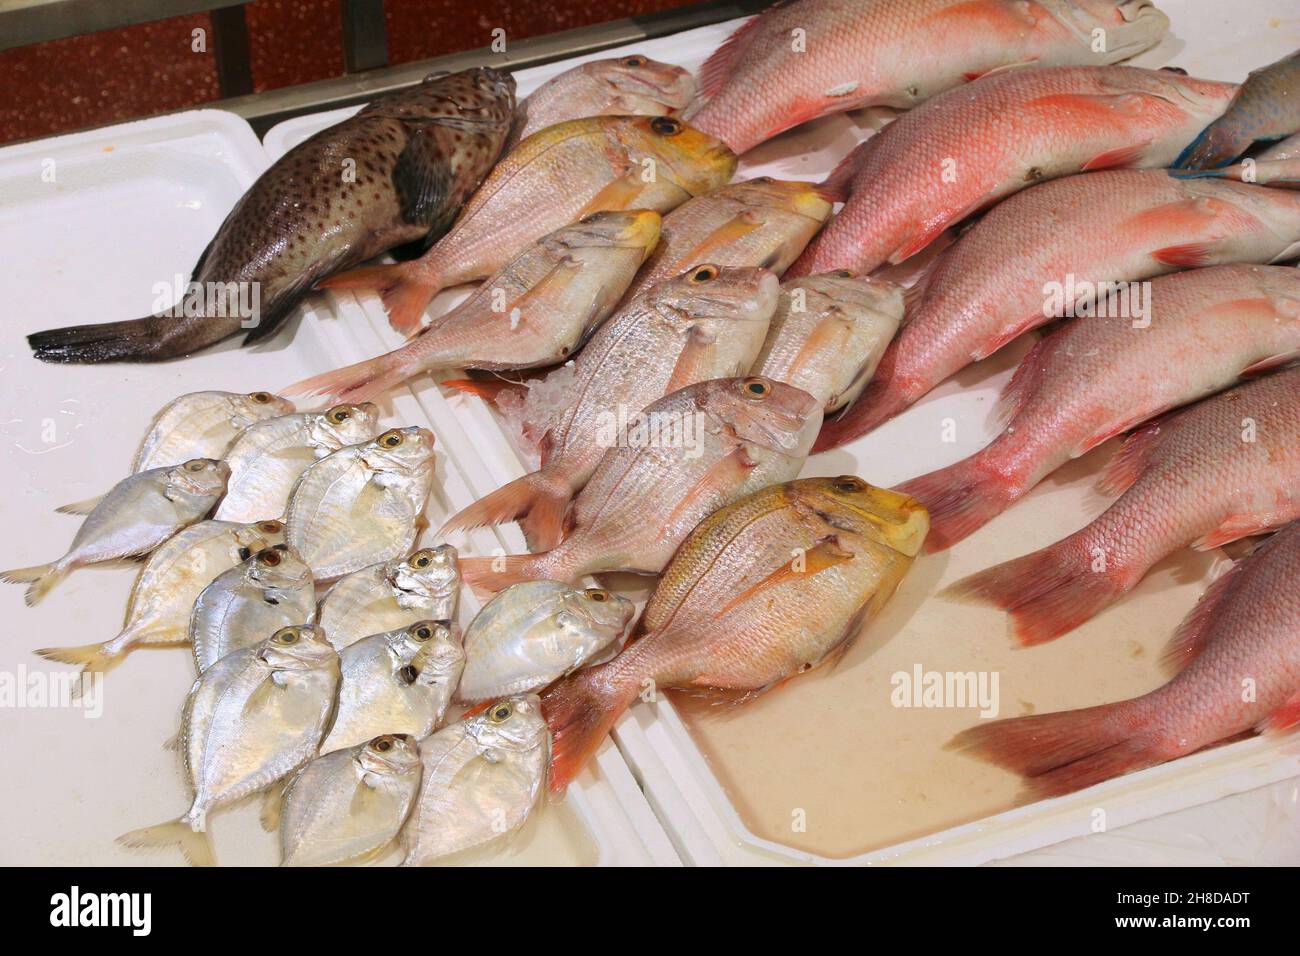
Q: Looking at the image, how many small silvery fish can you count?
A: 12